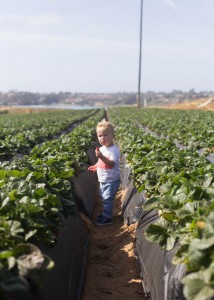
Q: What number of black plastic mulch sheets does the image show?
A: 2